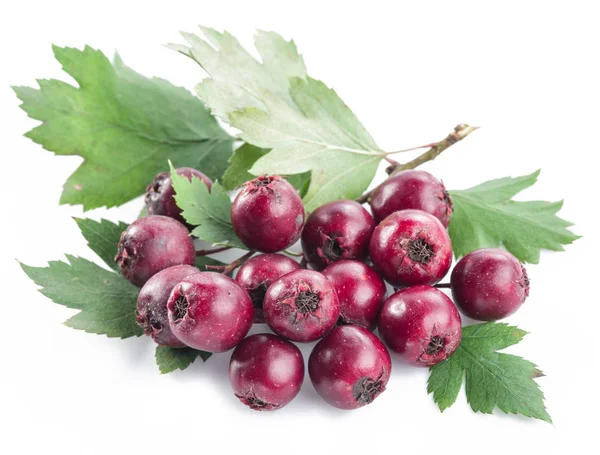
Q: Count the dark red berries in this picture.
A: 15